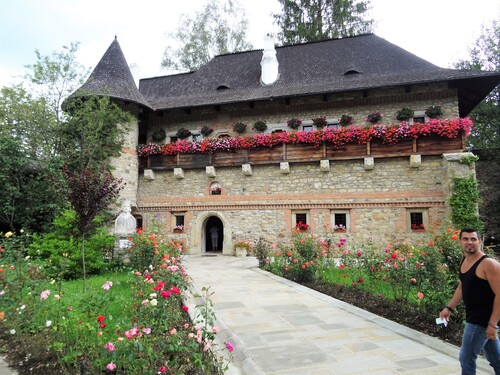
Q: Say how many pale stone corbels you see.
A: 8